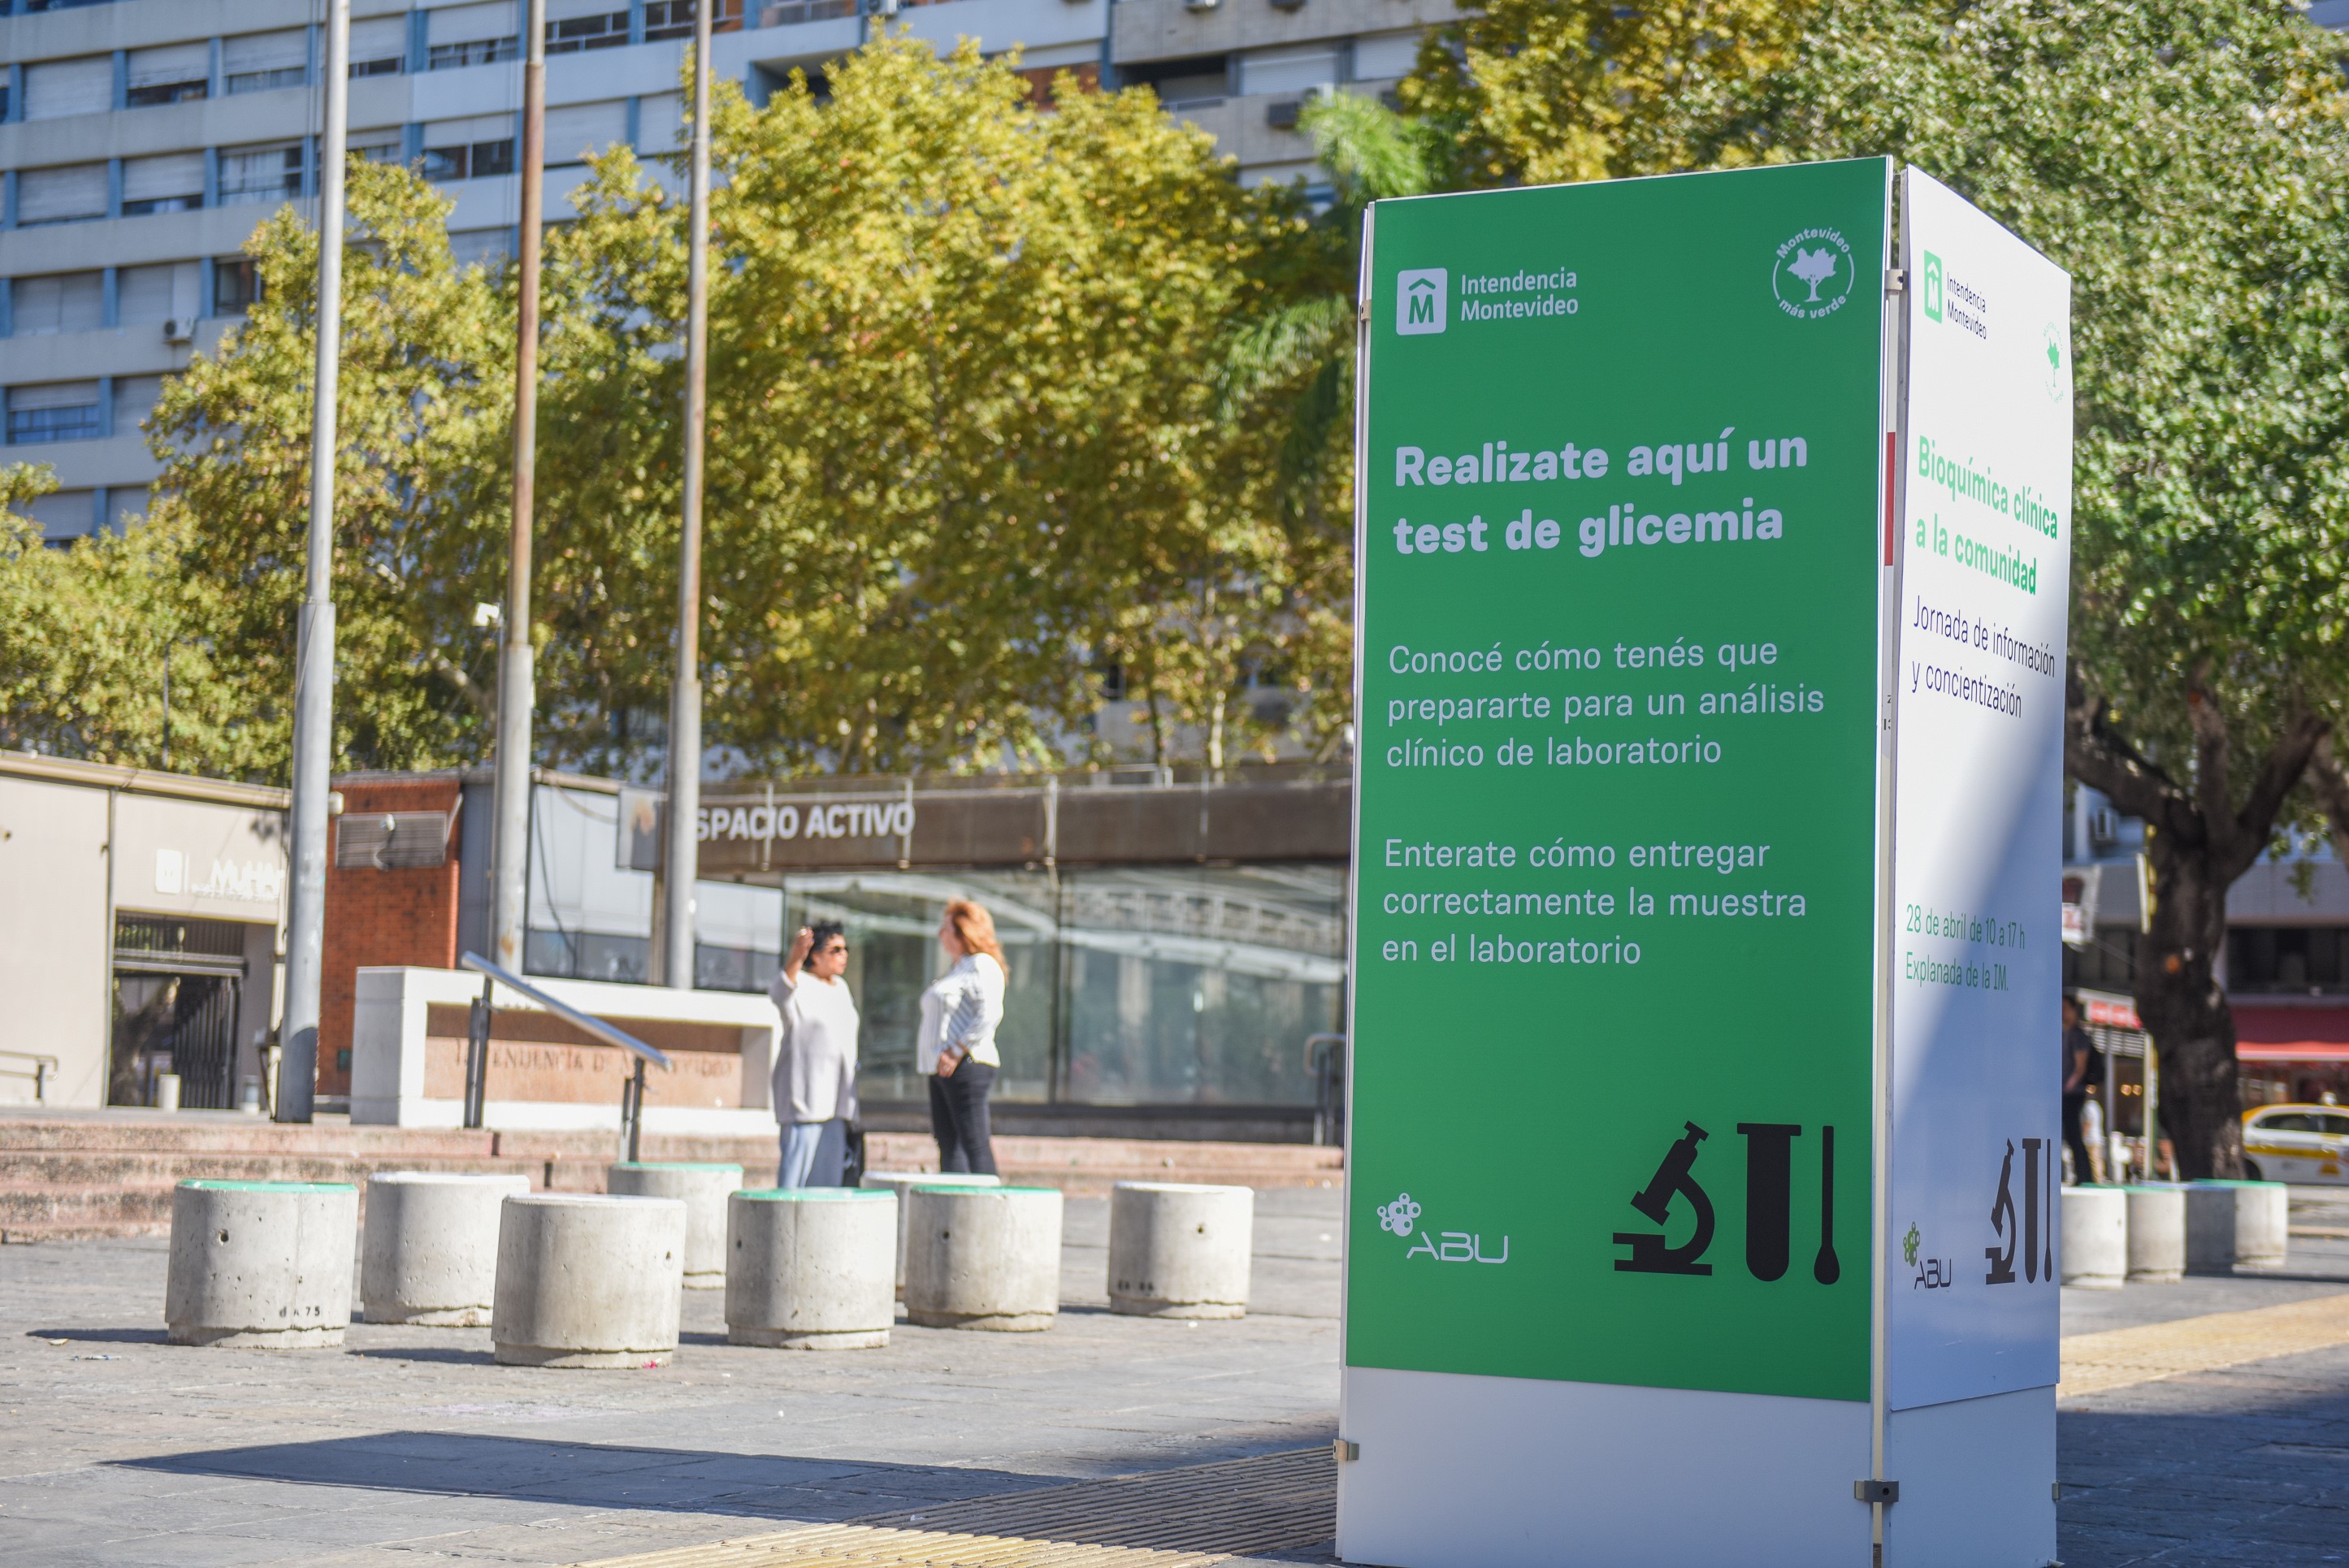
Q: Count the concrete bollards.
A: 12